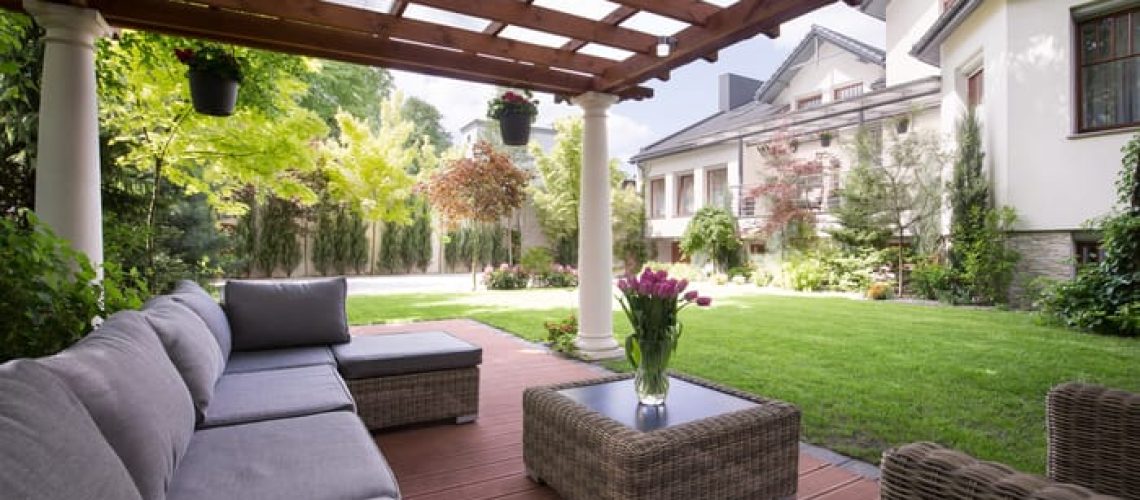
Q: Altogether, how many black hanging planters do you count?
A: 2